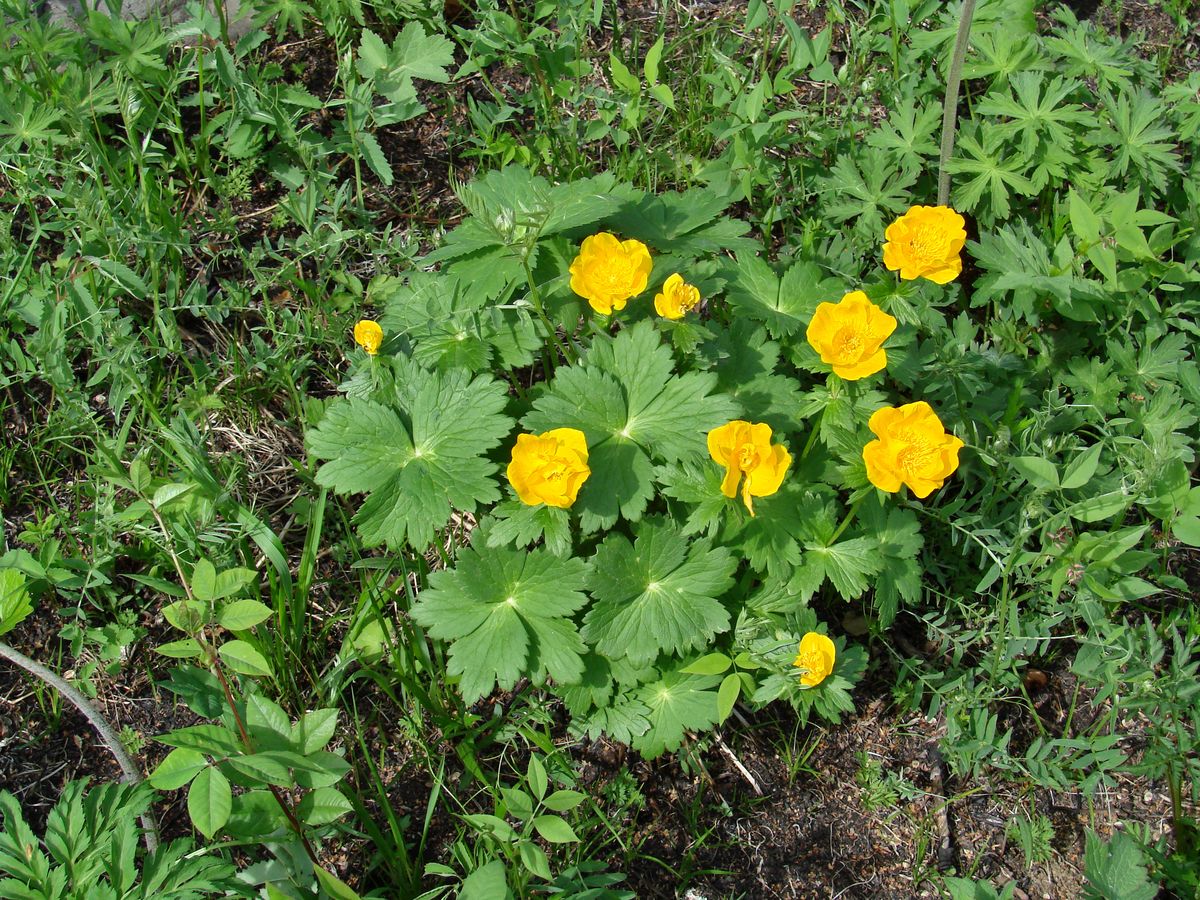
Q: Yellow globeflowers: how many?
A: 9